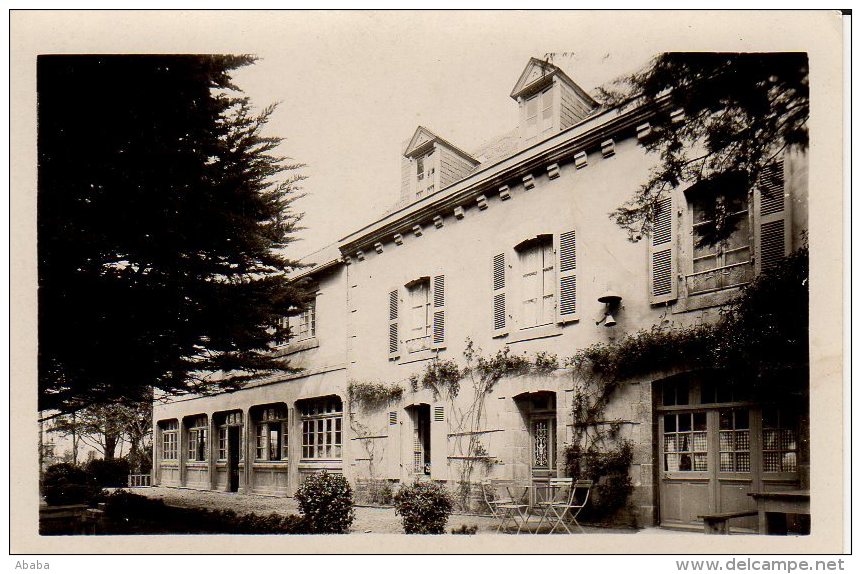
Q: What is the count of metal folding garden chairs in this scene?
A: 4